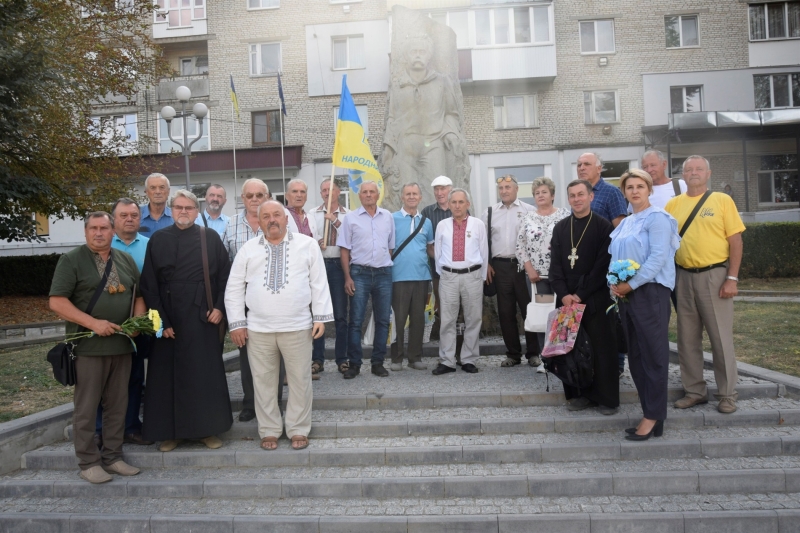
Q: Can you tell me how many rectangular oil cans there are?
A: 0